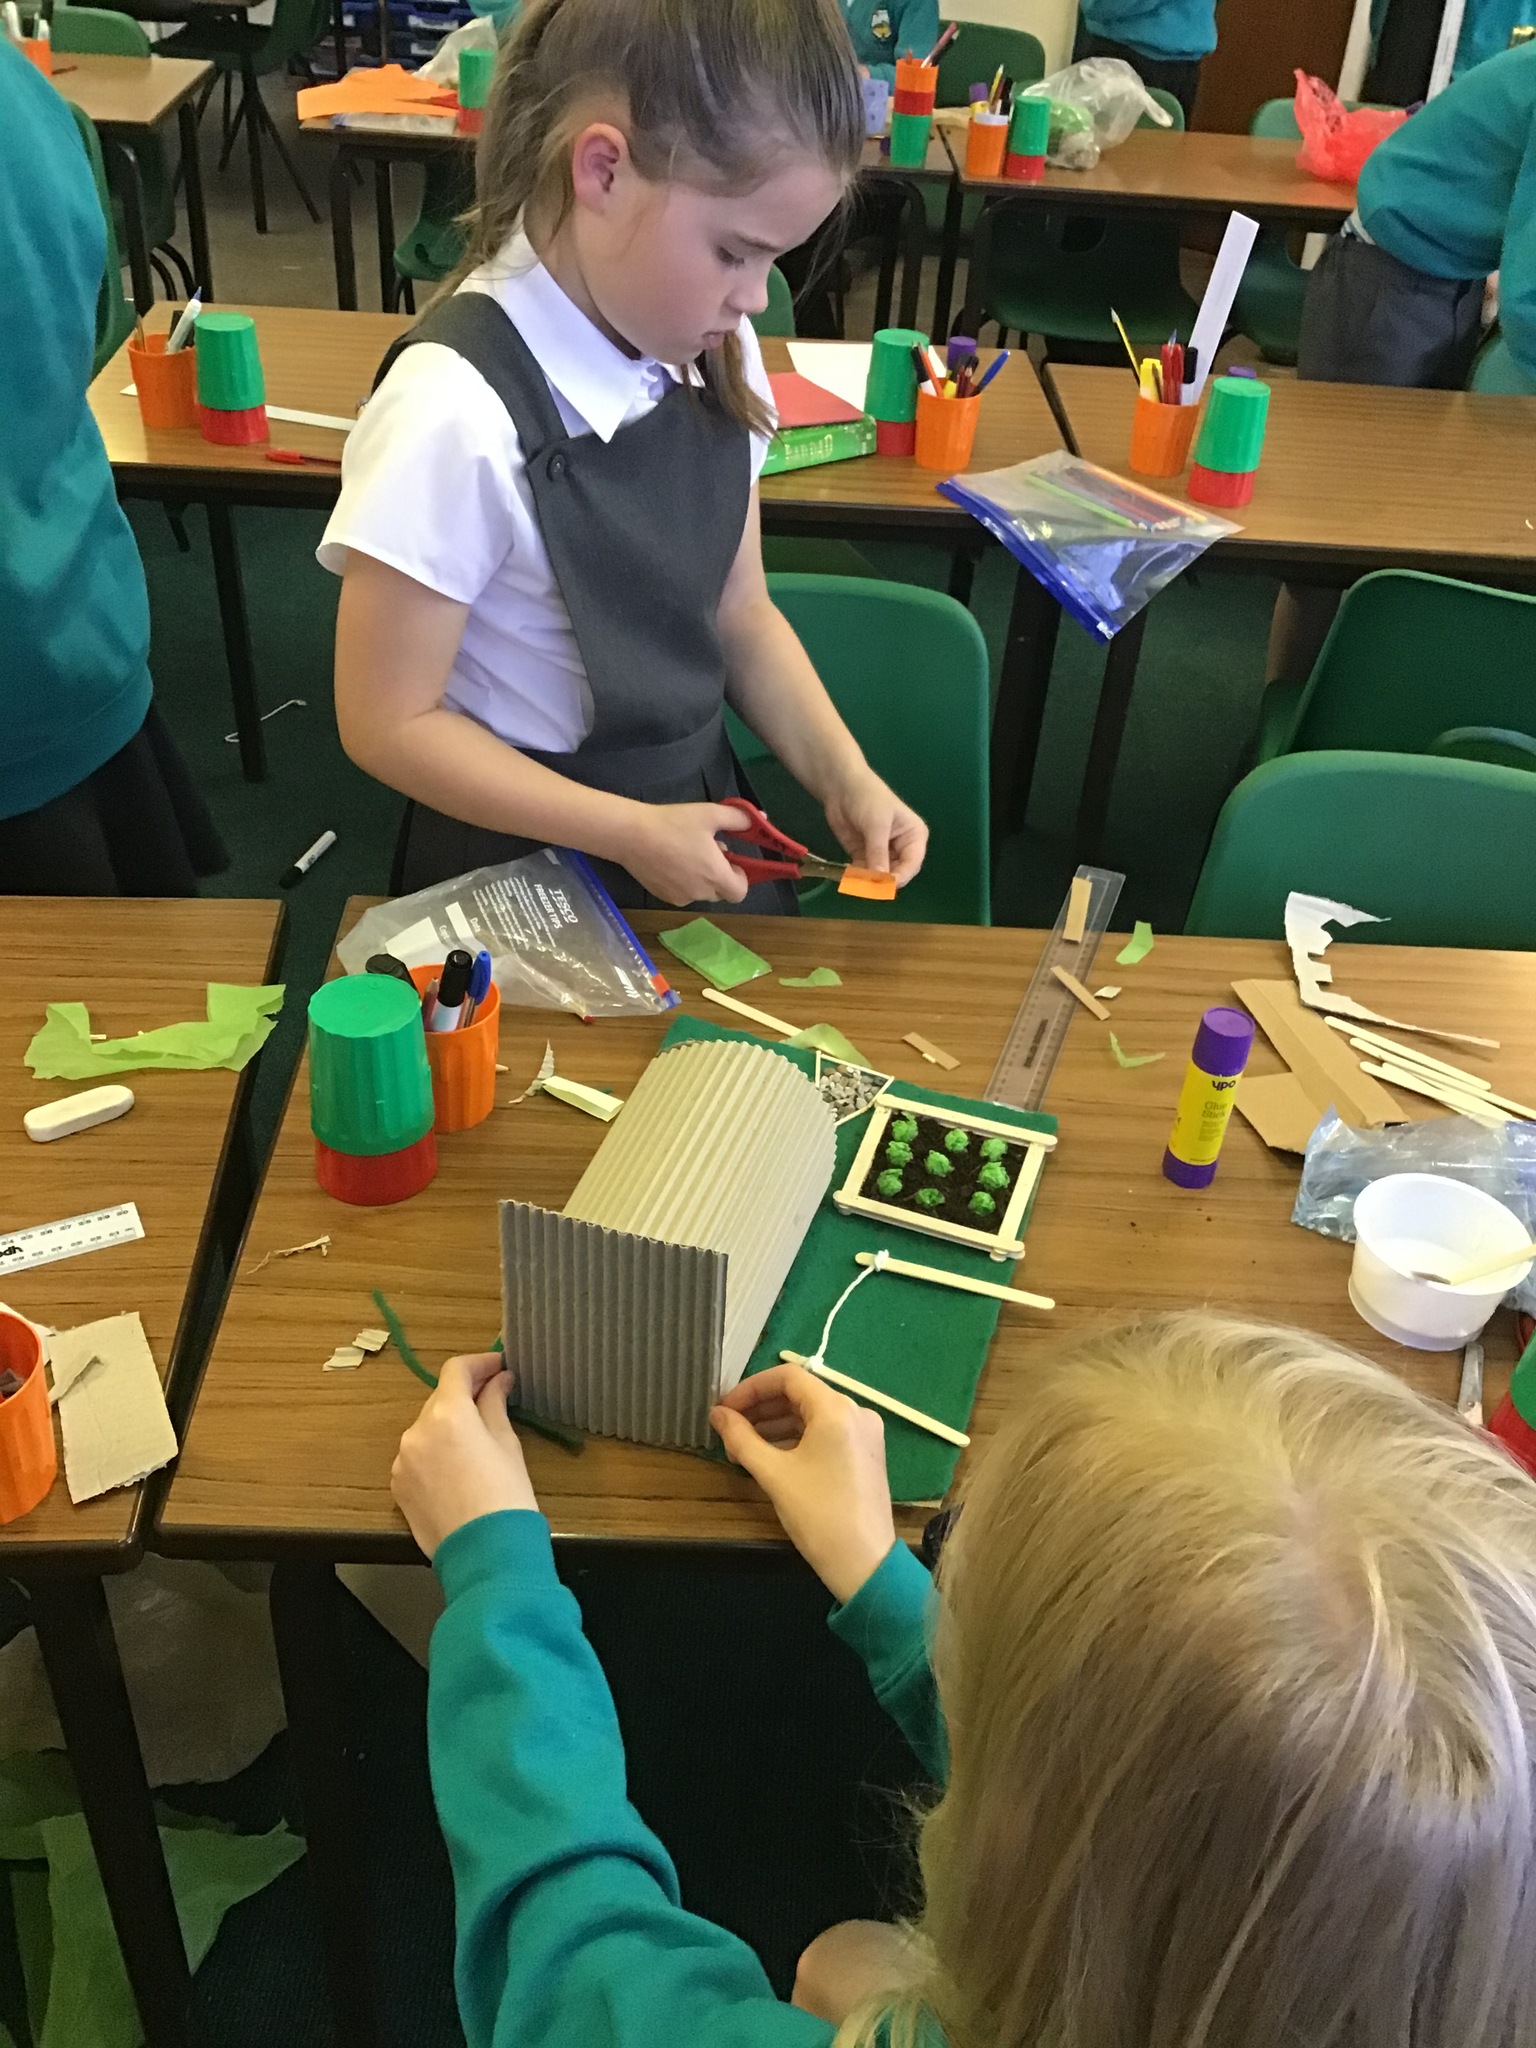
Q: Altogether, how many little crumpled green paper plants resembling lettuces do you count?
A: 9